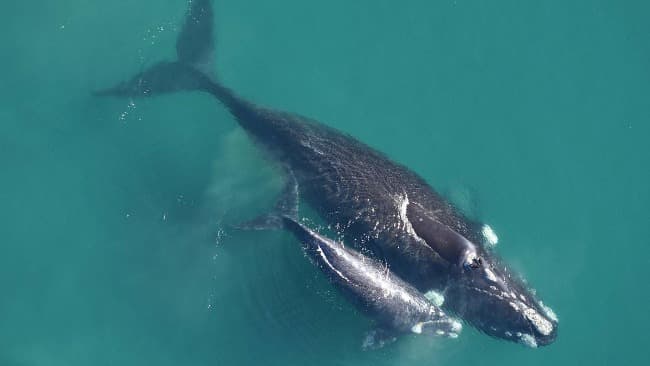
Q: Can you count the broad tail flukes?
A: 2